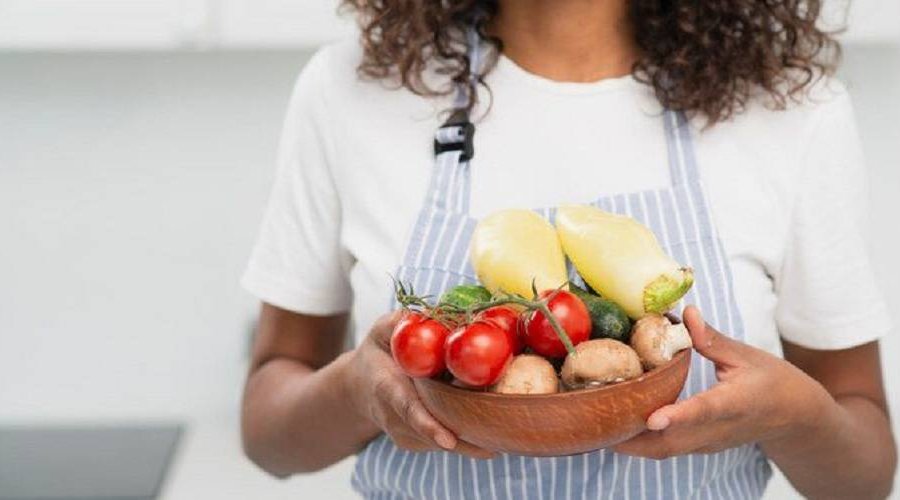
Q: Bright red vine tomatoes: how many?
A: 4